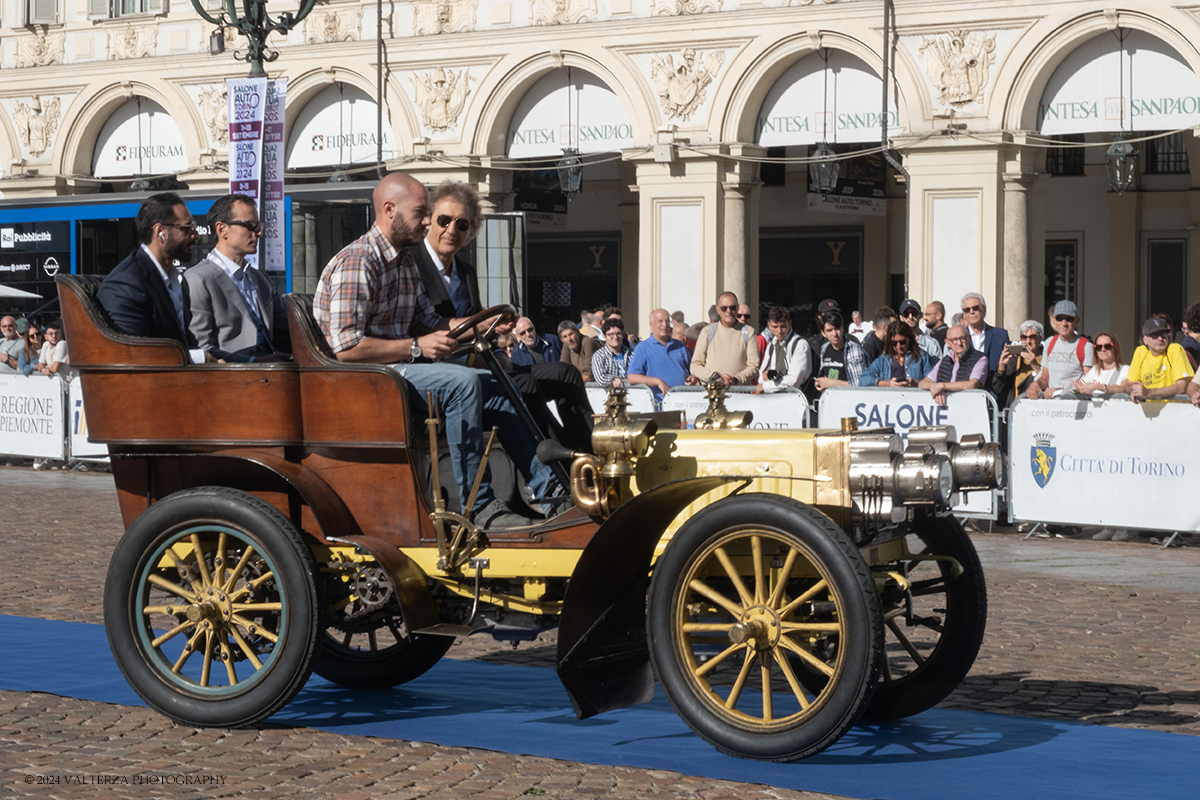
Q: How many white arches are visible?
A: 5